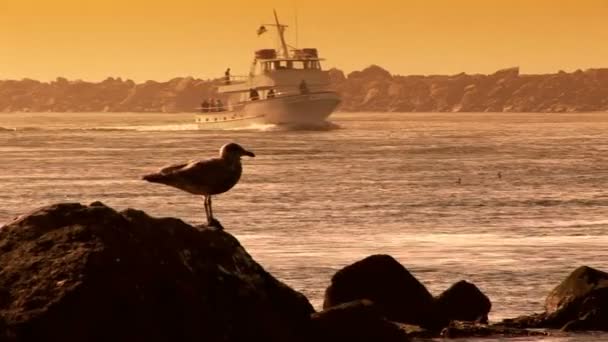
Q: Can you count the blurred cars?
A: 0